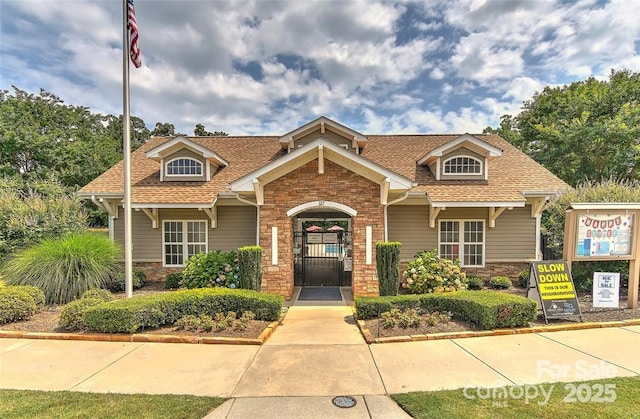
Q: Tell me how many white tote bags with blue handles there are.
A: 0